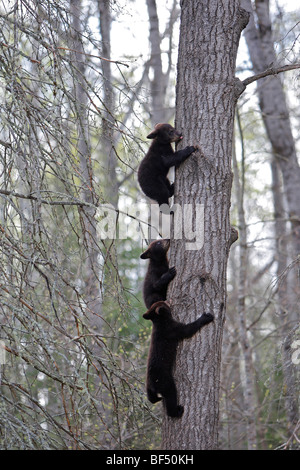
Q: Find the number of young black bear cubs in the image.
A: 3